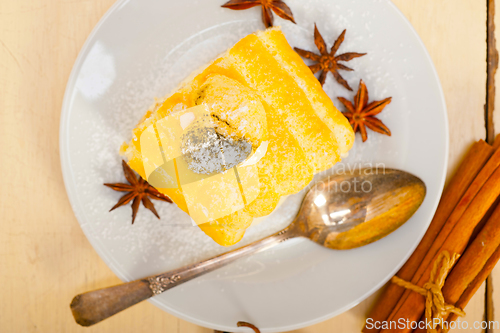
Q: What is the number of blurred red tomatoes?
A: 0